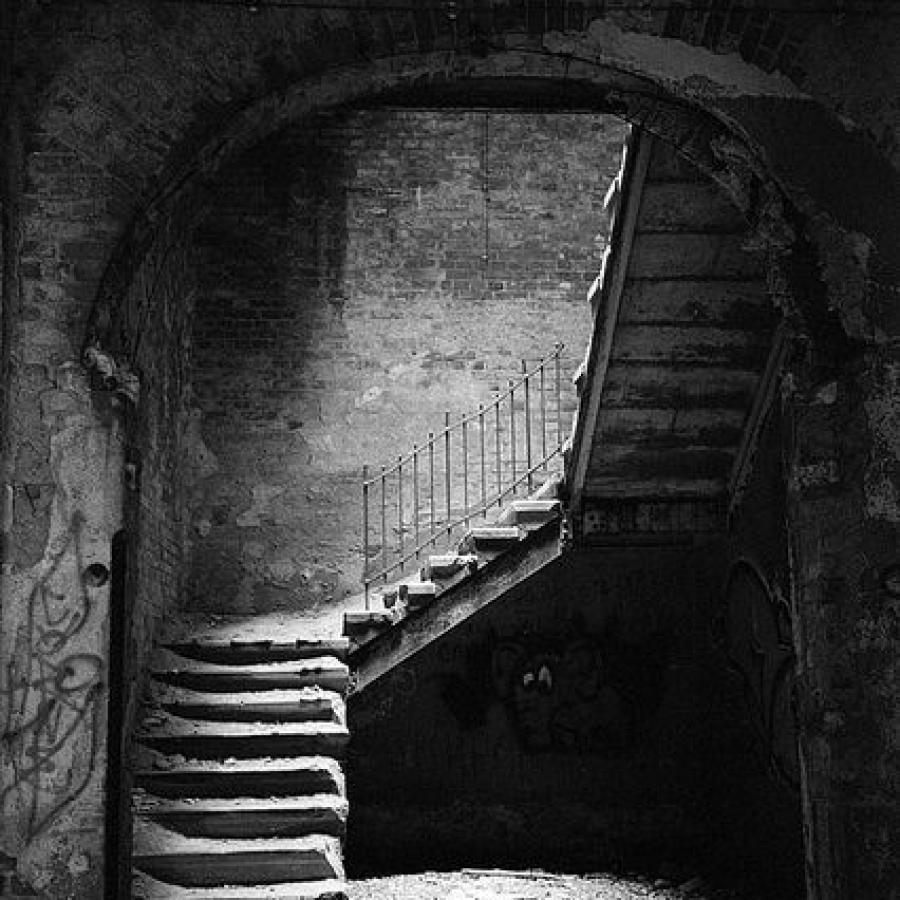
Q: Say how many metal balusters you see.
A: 13